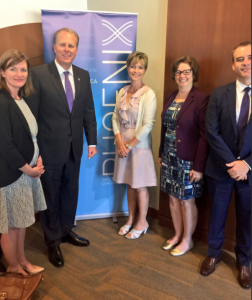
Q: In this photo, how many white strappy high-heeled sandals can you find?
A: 2